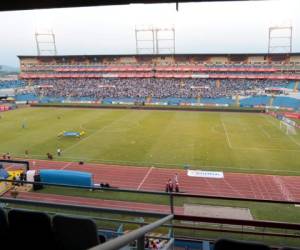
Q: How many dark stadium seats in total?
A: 5